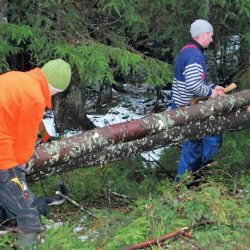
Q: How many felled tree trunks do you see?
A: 2